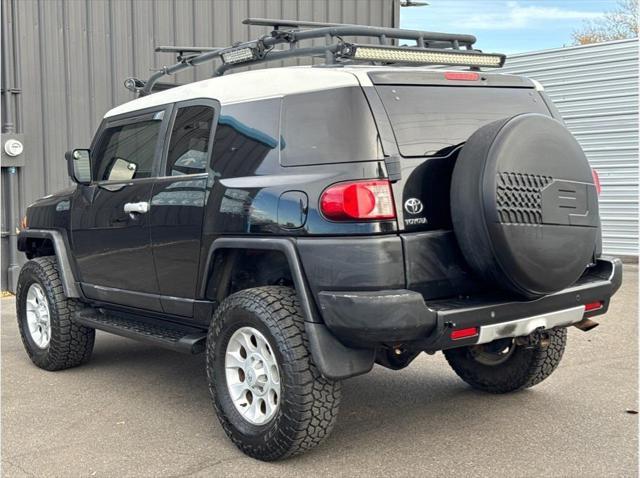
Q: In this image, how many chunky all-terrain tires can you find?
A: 3